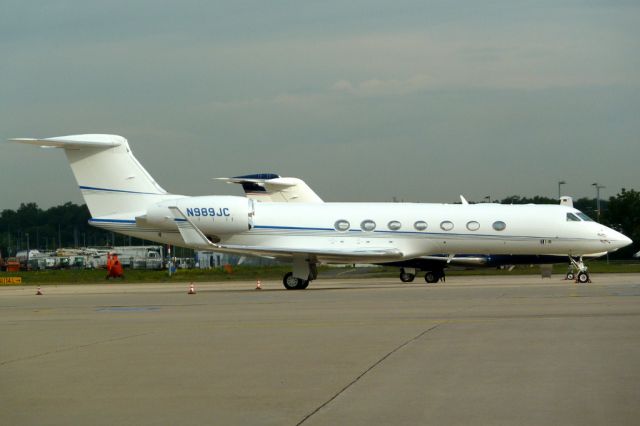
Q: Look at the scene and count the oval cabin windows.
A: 7